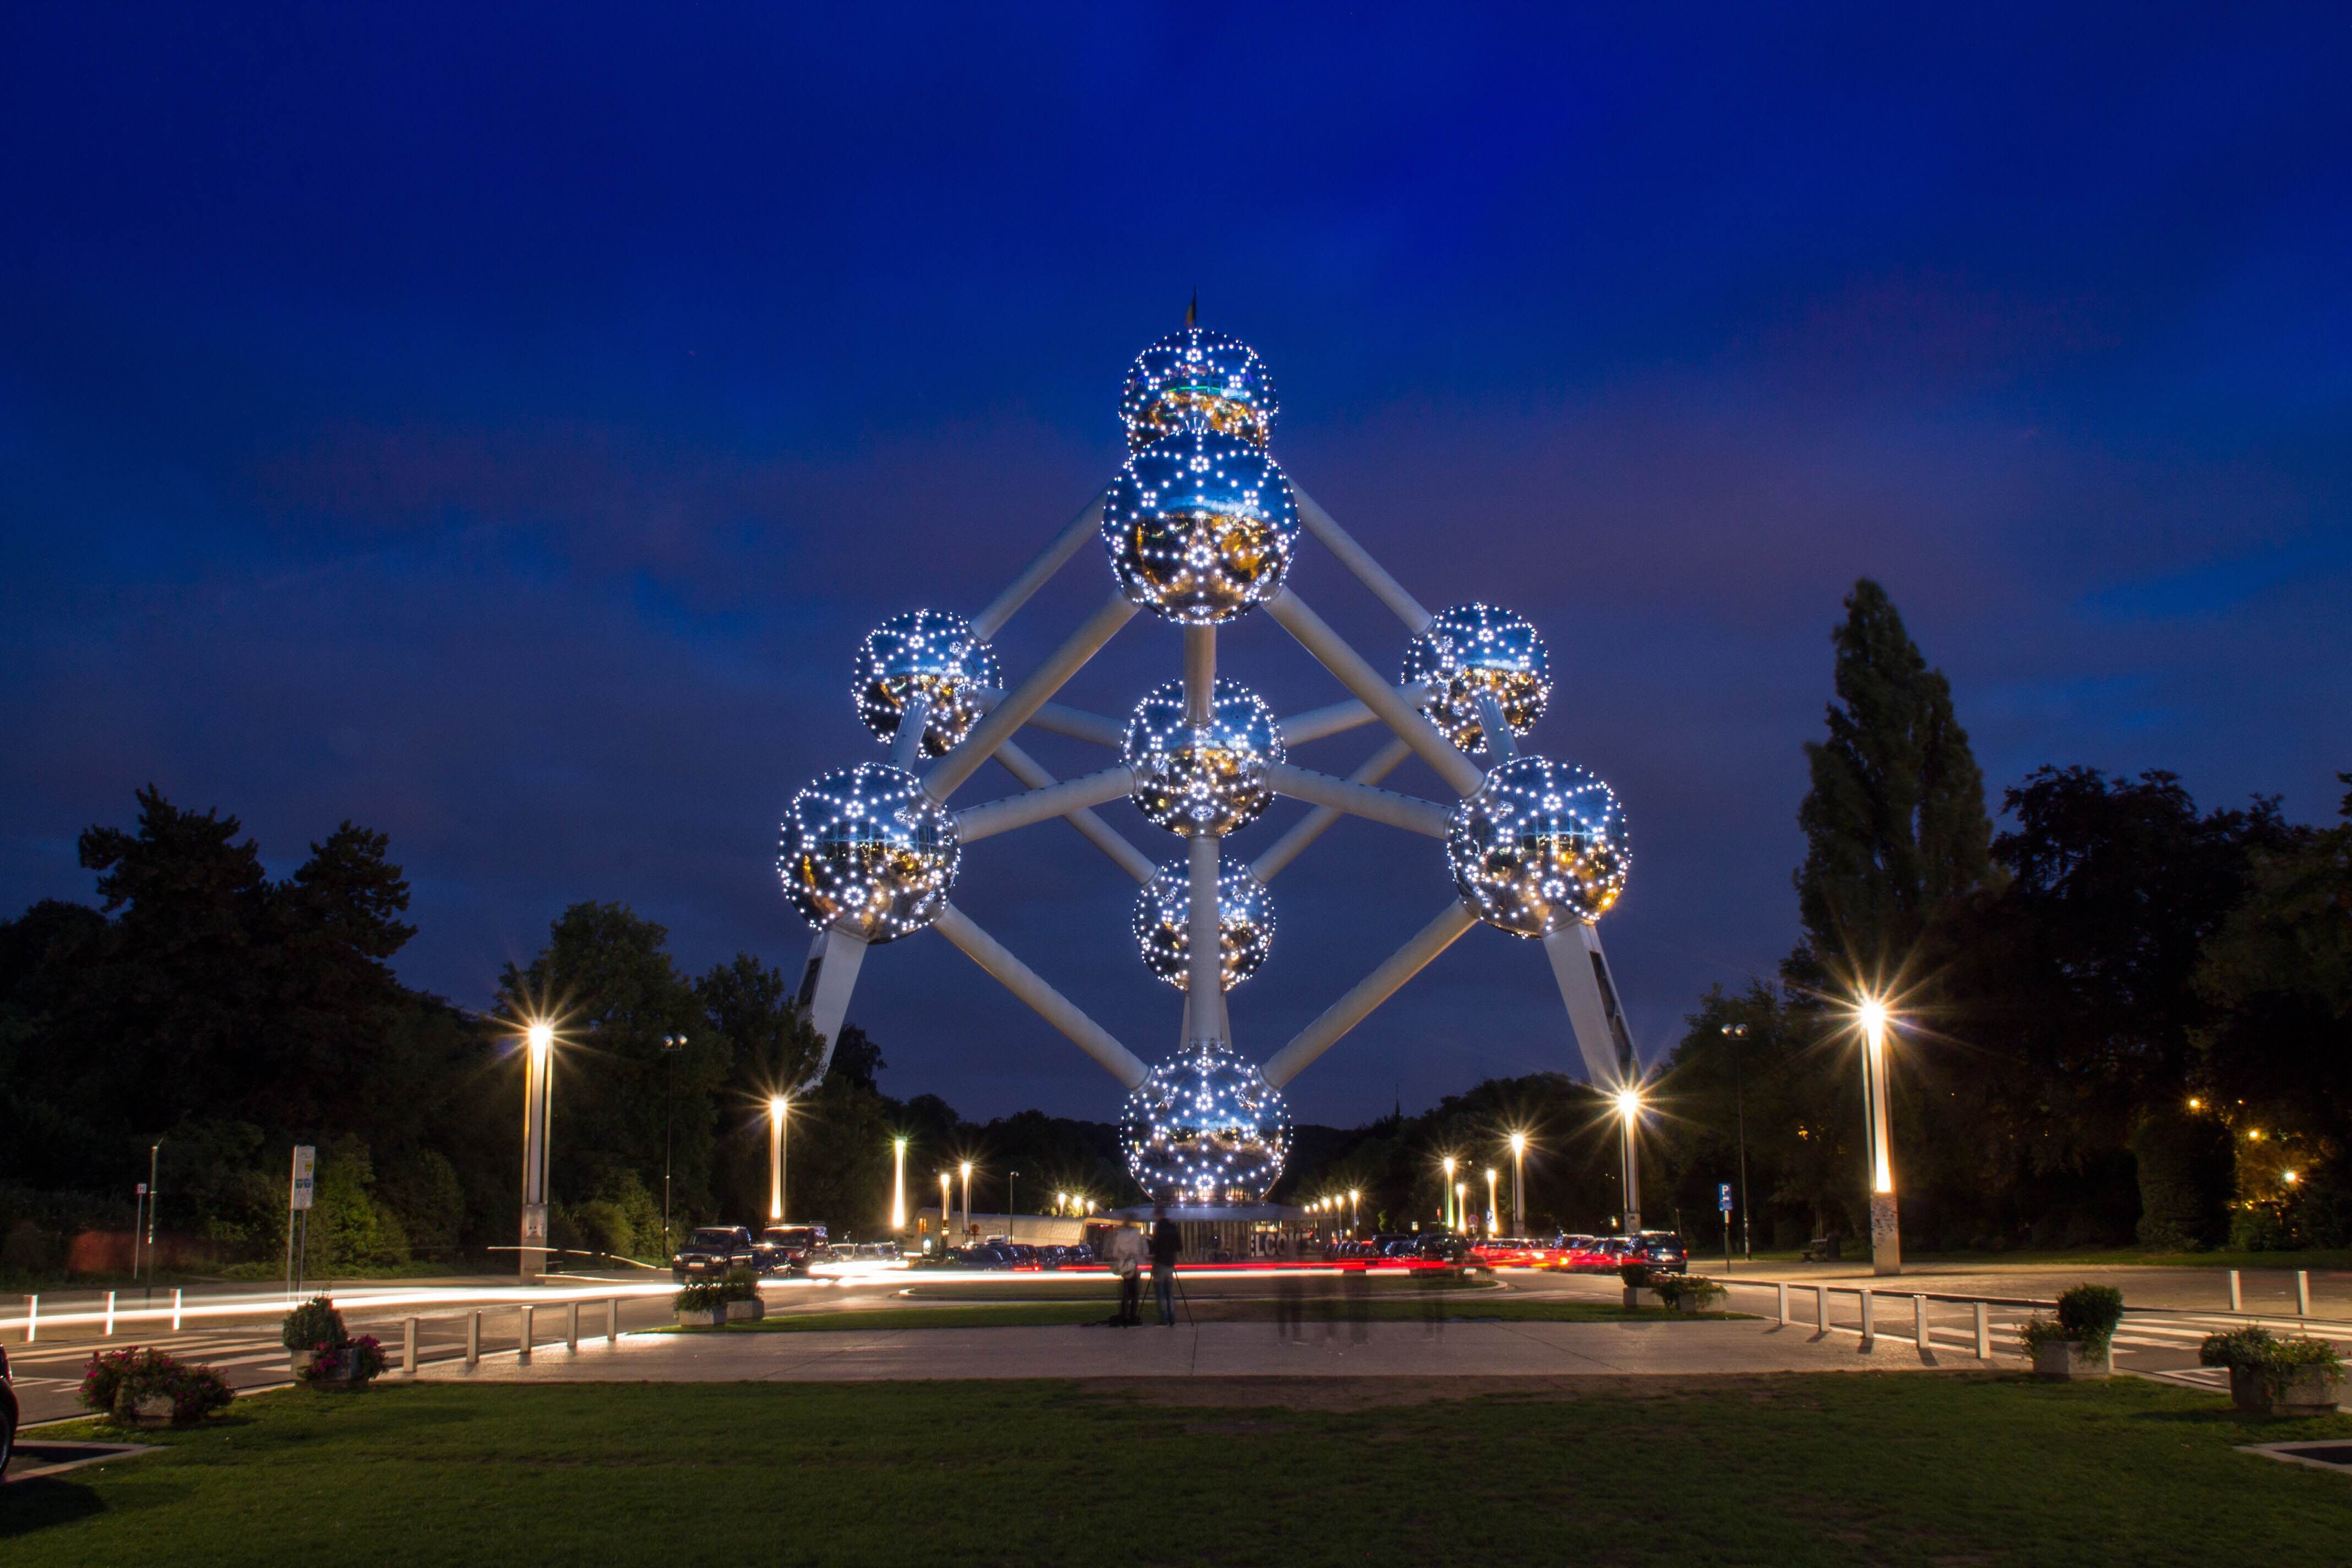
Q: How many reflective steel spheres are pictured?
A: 9